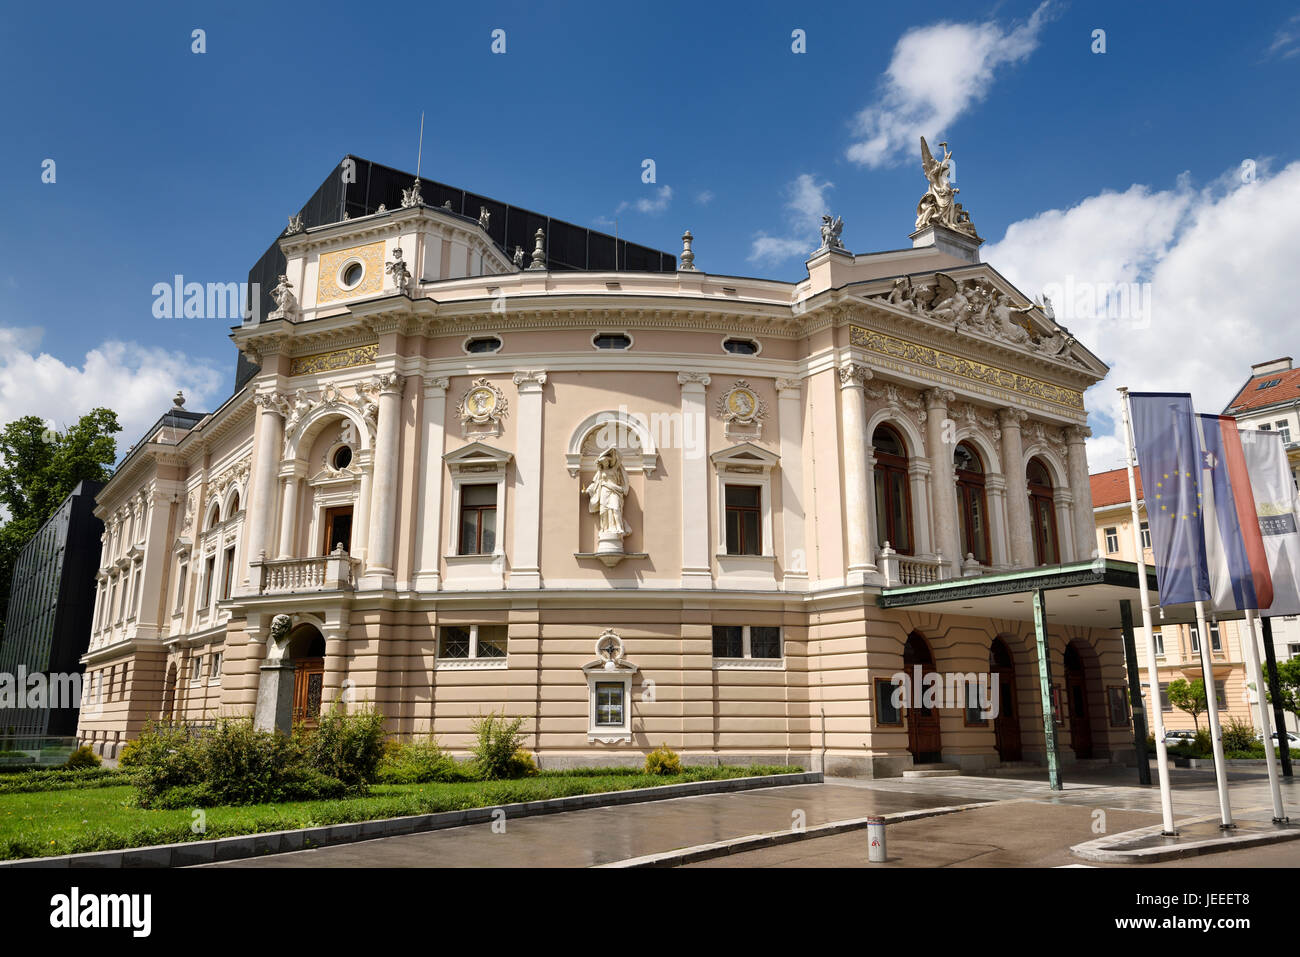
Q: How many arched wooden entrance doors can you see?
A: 4